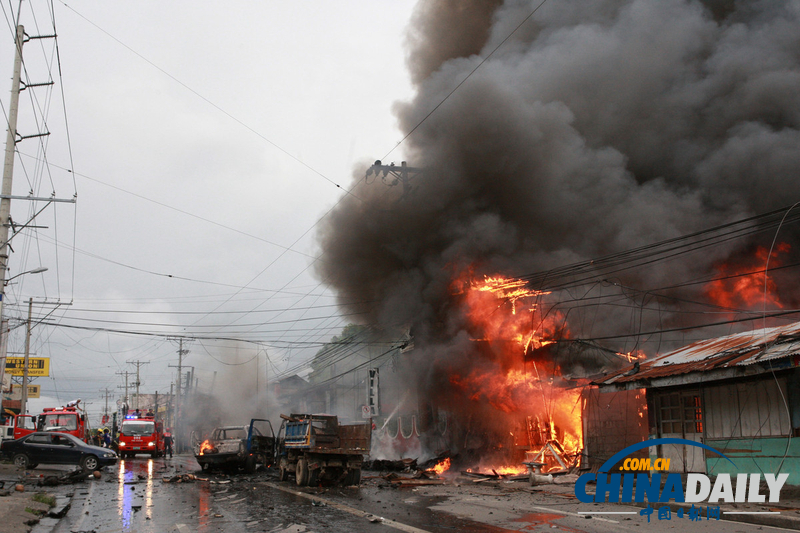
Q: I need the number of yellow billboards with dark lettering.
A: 2